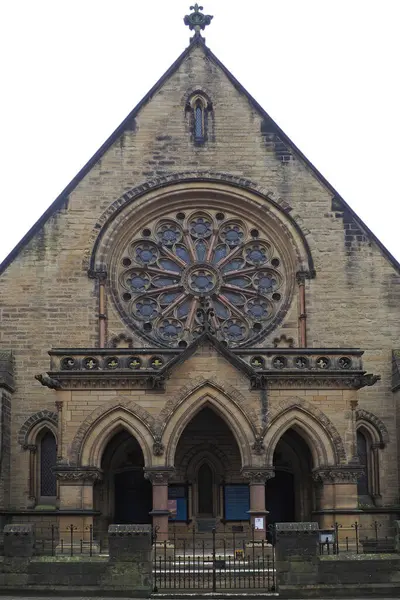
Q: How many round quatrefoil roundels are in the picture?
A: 10